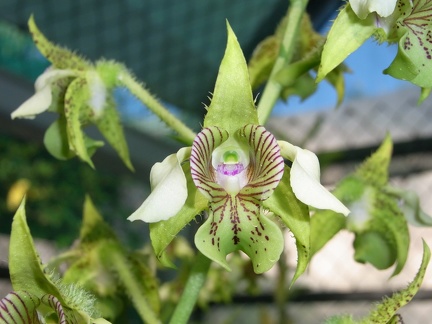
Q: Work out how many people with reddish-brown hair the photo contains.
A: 0